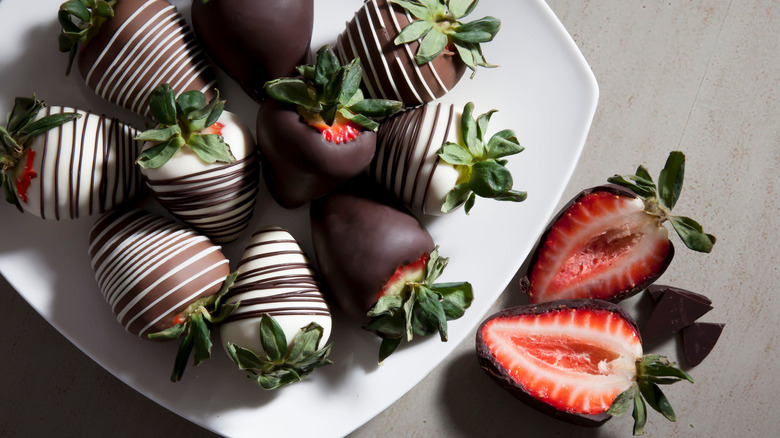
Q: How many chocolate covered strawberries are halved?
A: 2